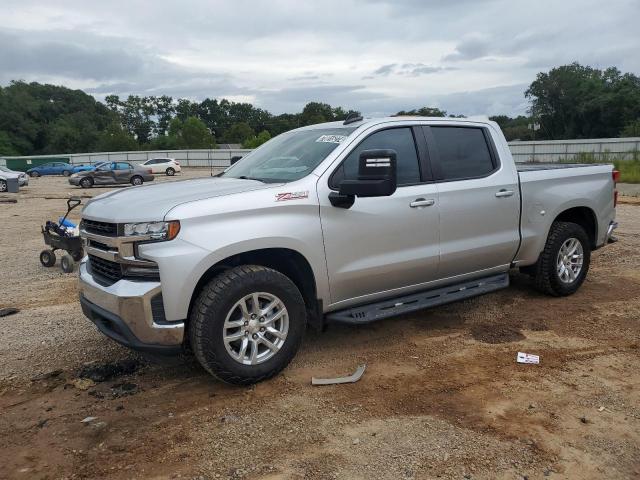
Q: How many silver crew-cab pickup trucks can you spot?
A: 1